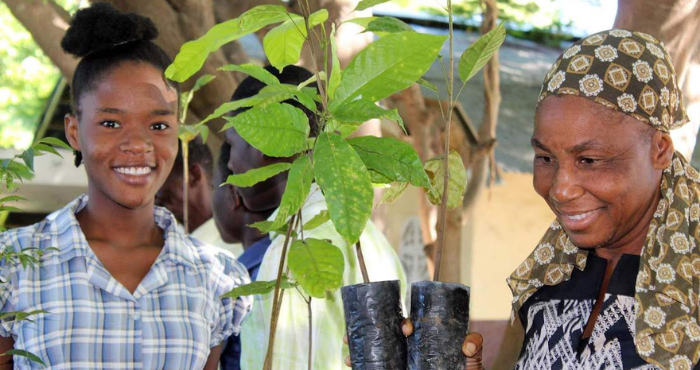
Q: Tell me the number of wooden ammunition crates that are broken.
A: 0